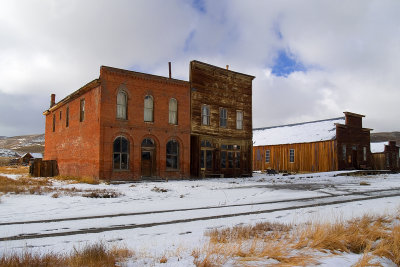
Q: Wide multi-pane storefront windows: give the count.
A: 2